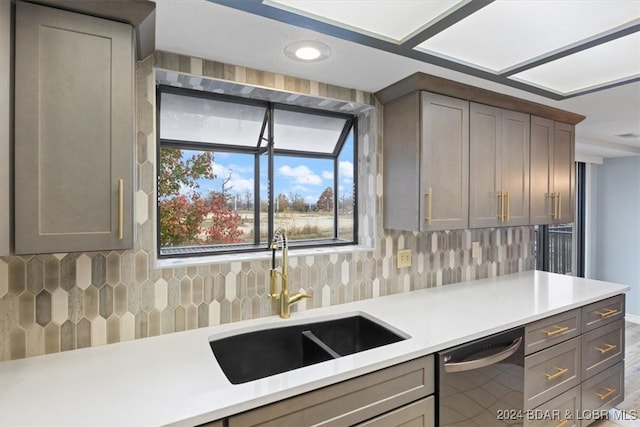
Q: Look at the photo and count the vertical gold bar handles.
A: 6